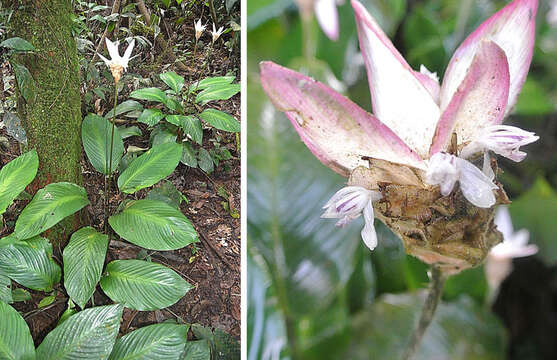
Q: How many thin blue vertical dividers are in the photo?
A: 0